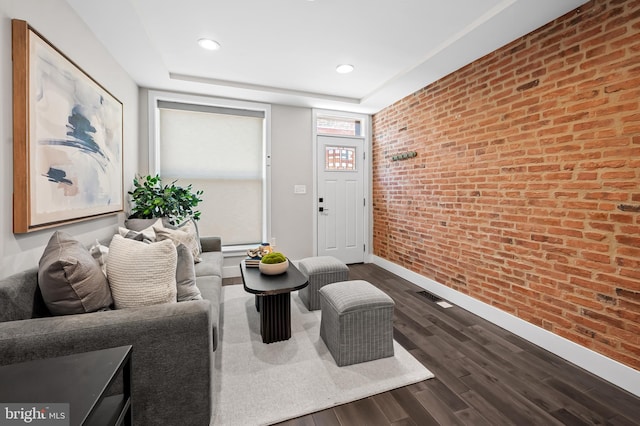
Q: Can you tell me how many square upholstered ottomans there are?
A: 2